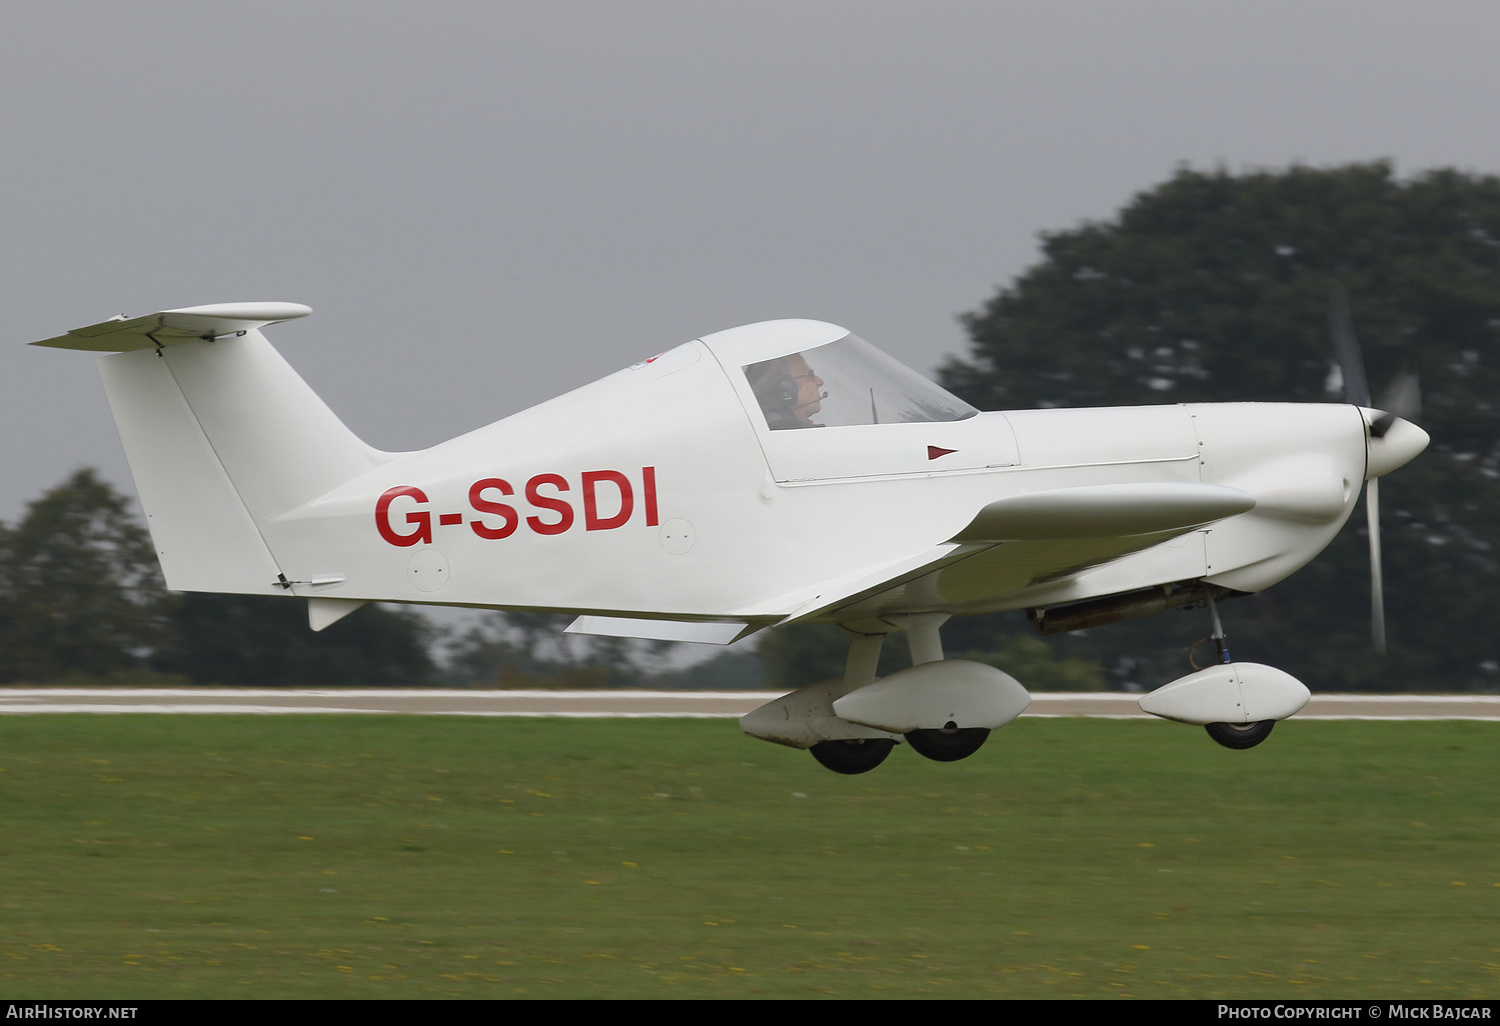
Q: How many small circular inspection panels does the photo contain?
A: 2